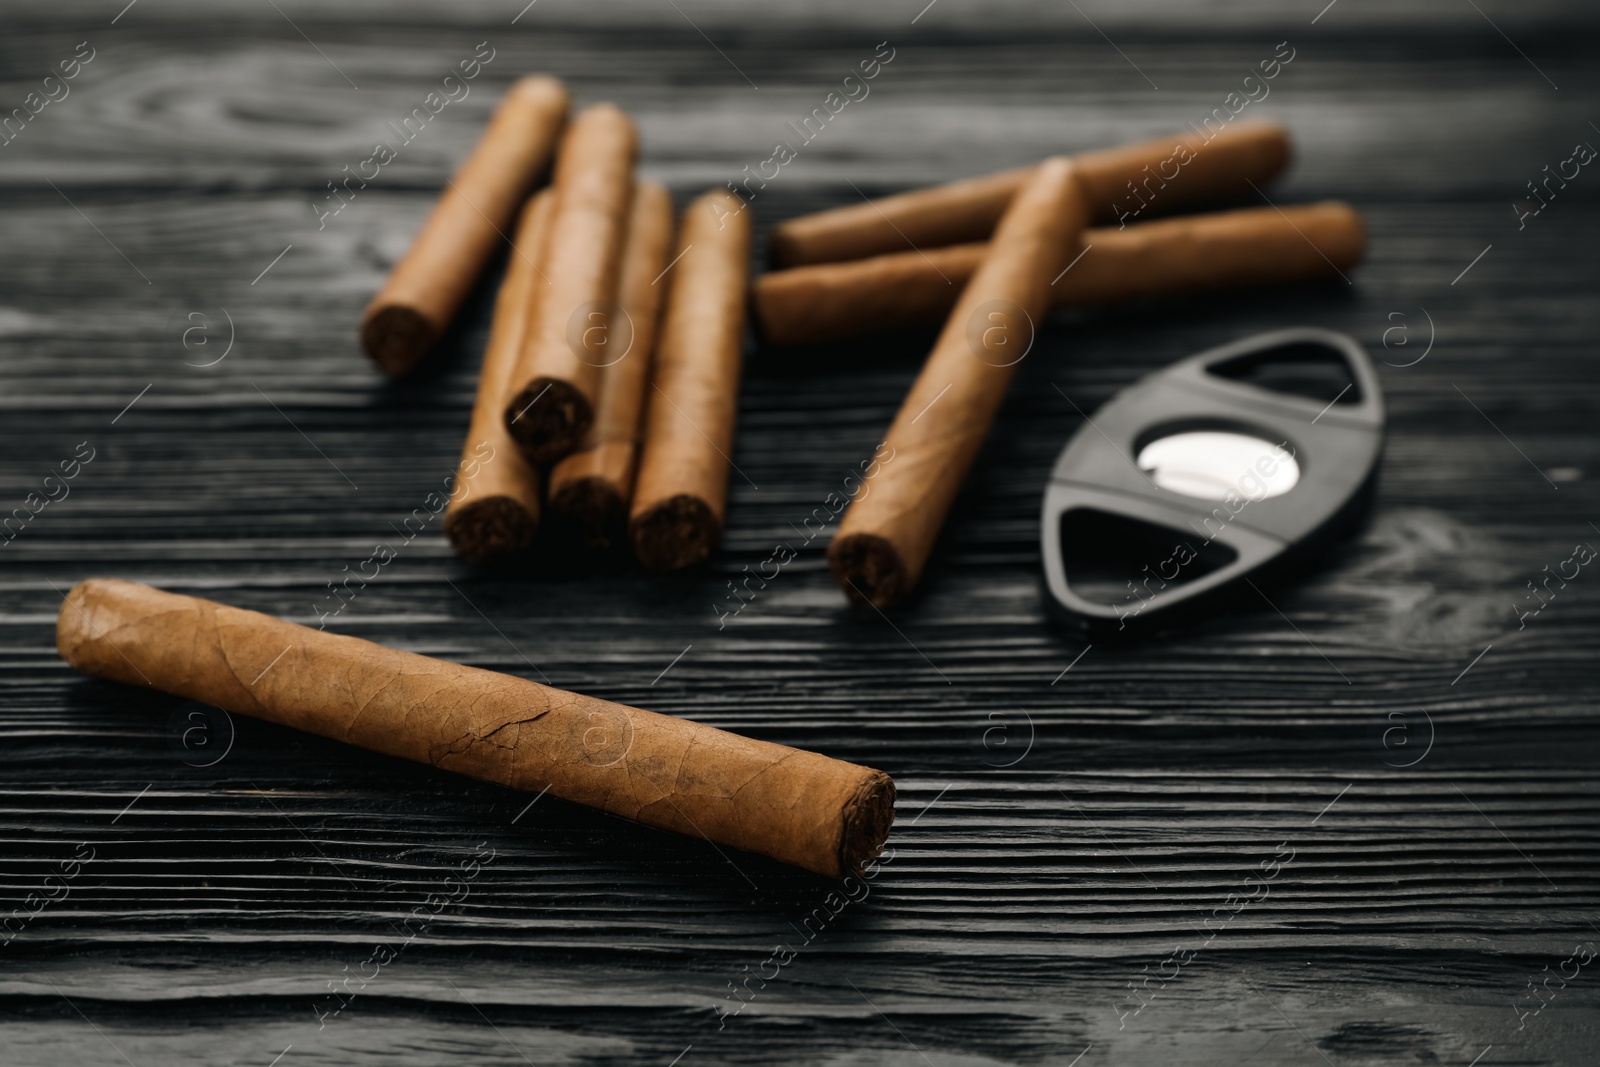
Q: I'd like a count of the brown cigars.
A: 9